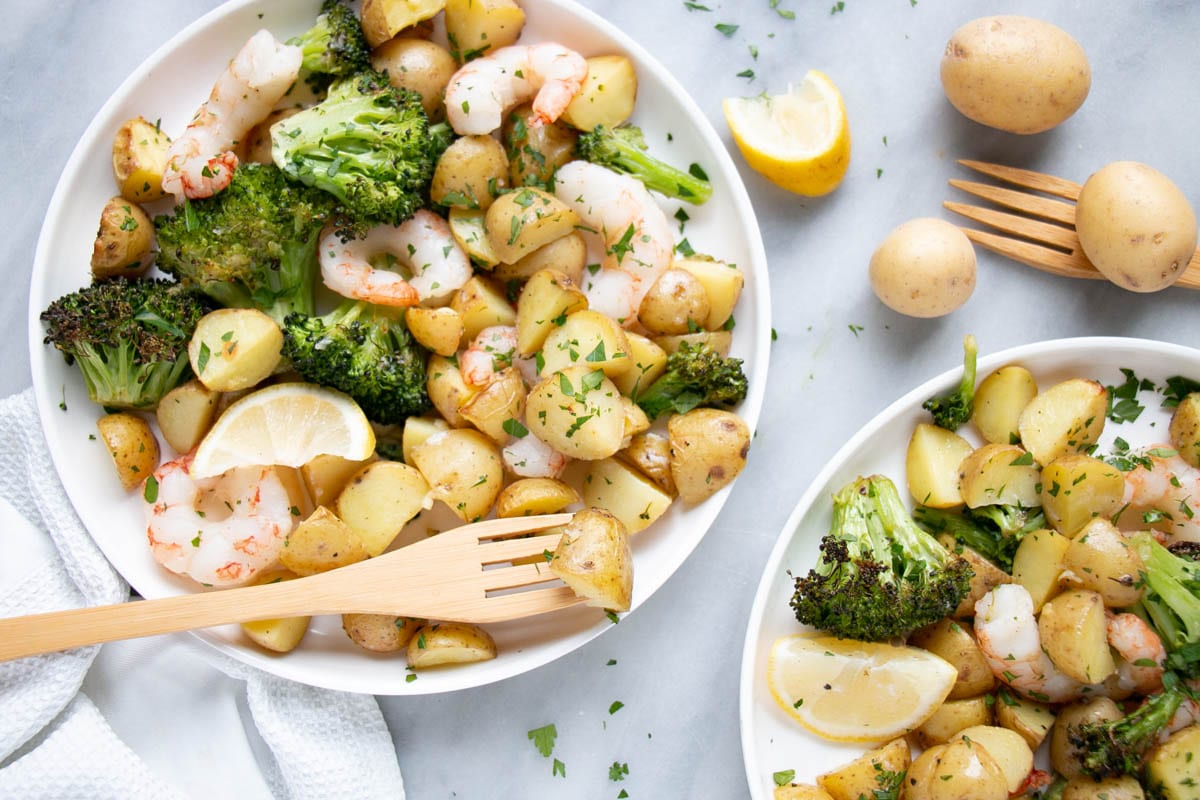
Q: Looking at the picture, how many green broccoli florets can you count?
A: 12